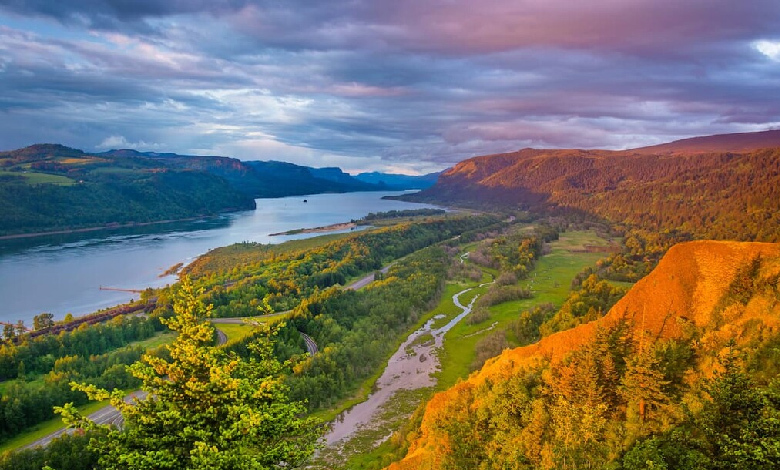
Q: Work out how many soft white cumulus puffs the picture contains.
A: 0